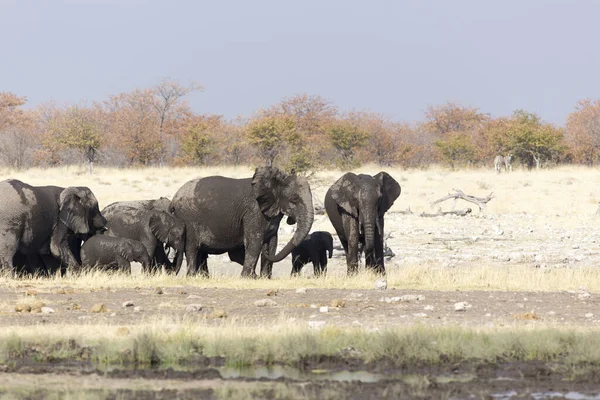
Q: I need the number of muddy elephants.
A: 6